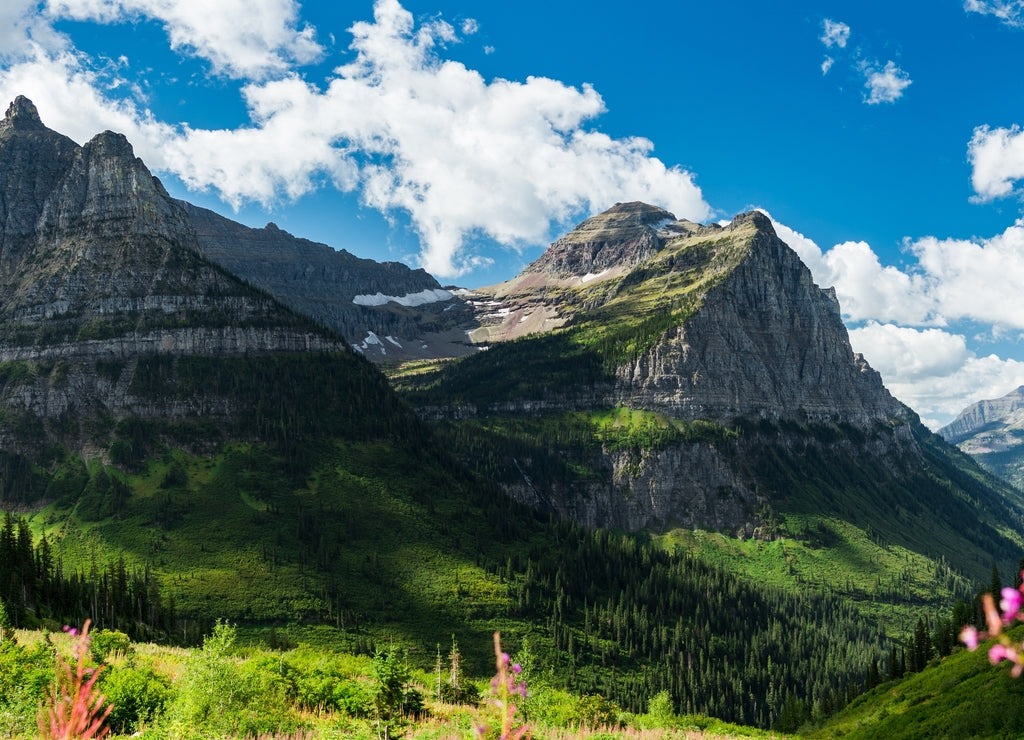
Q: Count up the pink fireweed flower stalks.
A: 3